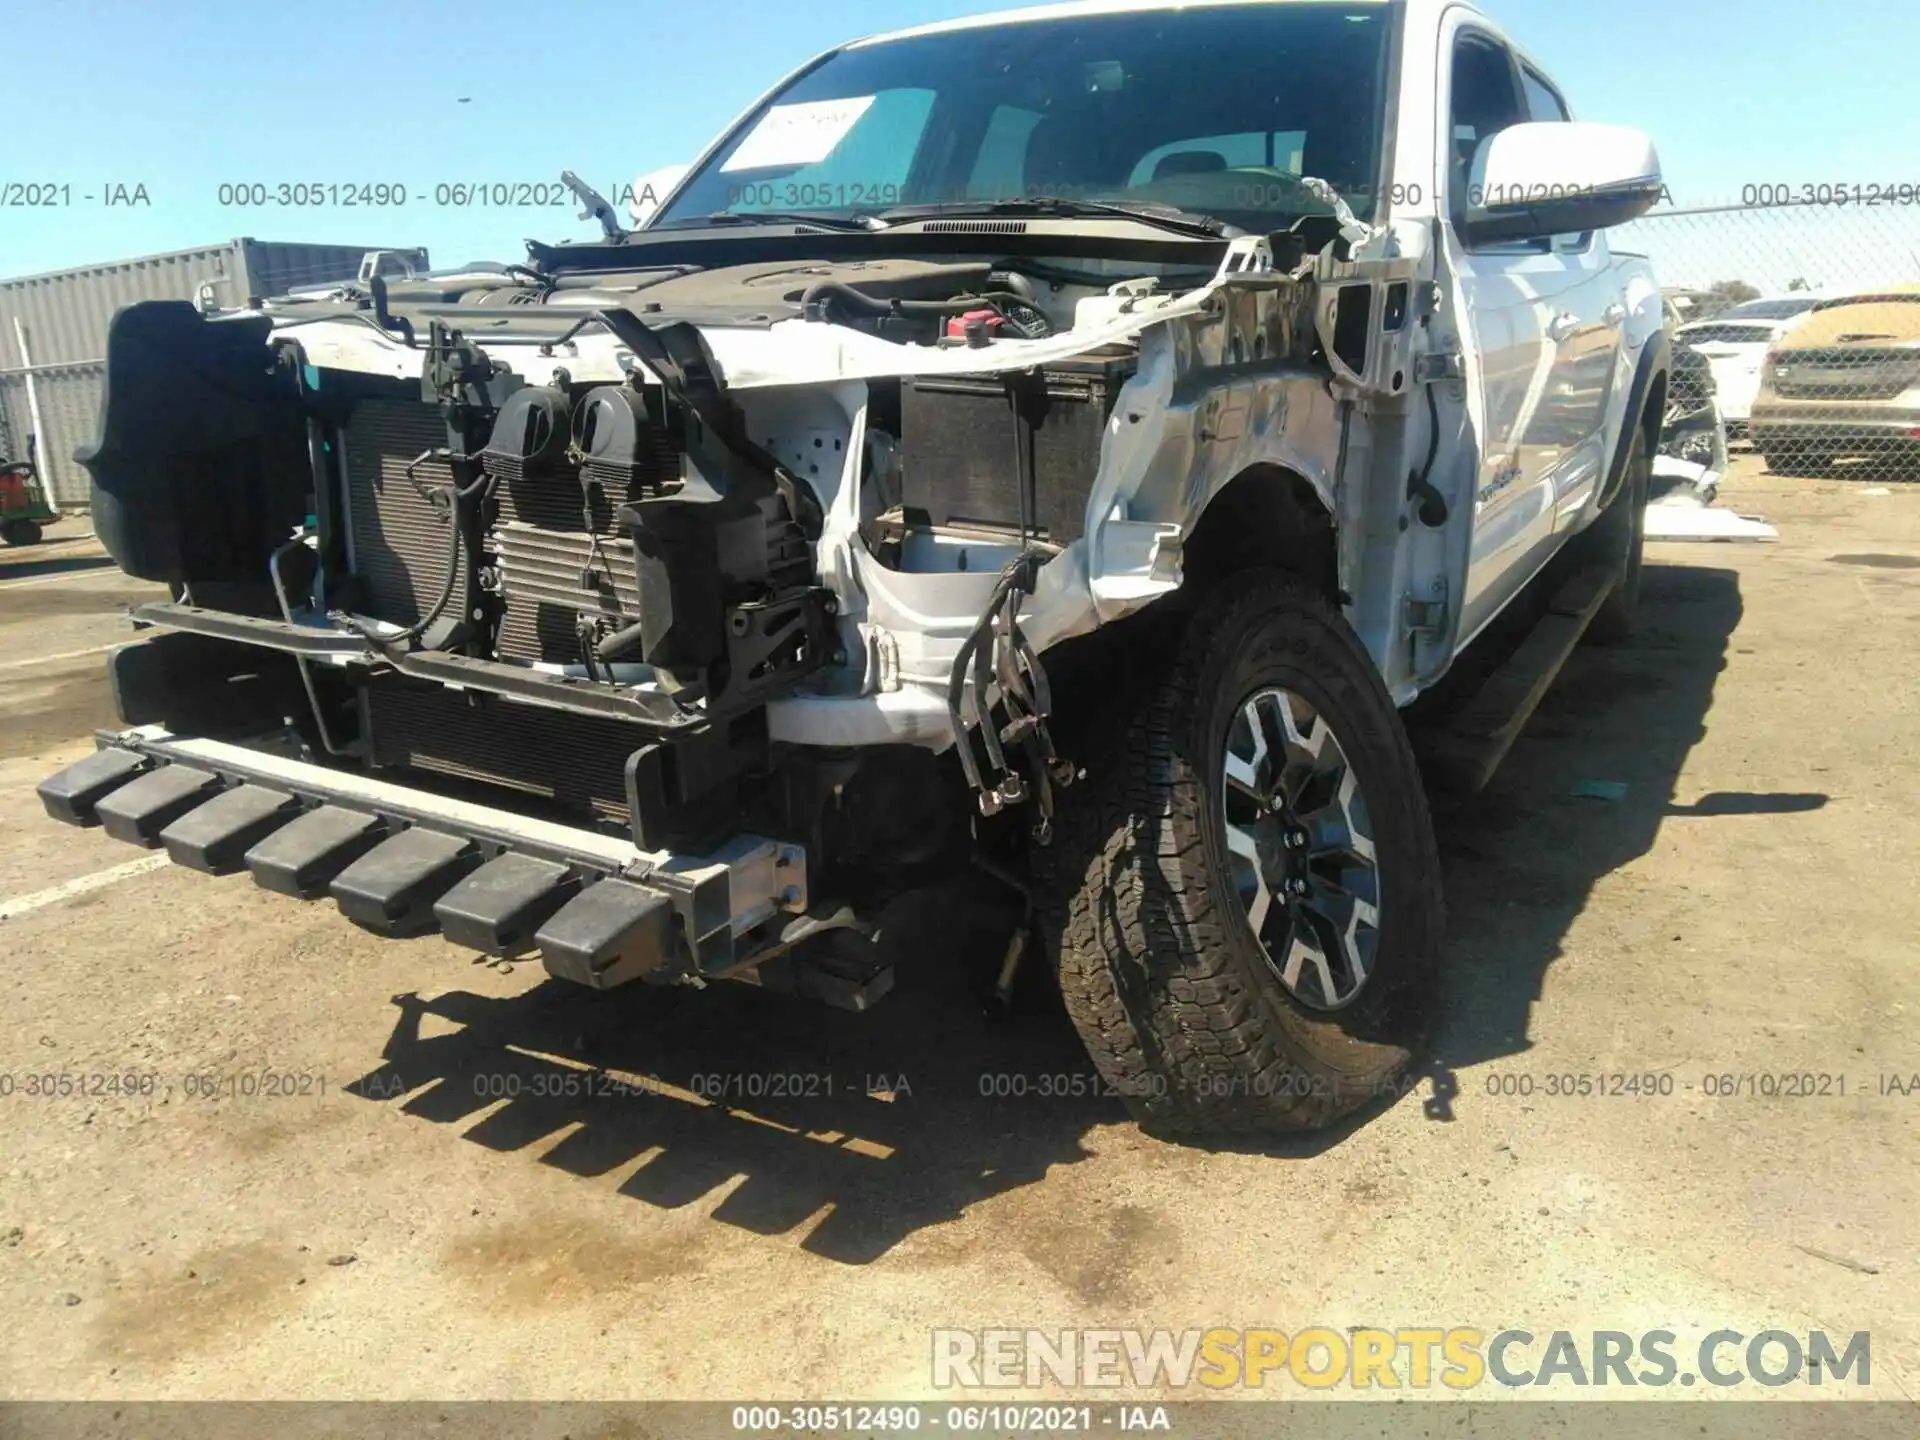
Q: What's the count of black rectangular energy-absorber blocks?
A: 7